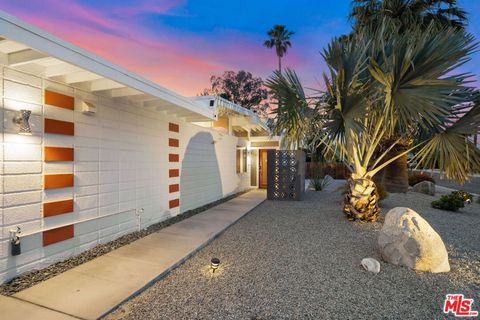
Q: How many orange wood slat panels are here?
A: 12